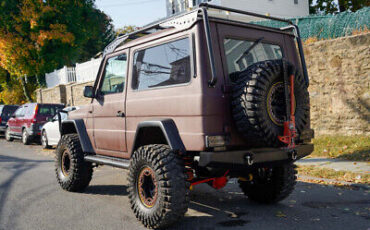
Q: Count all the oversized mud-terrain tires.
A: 4